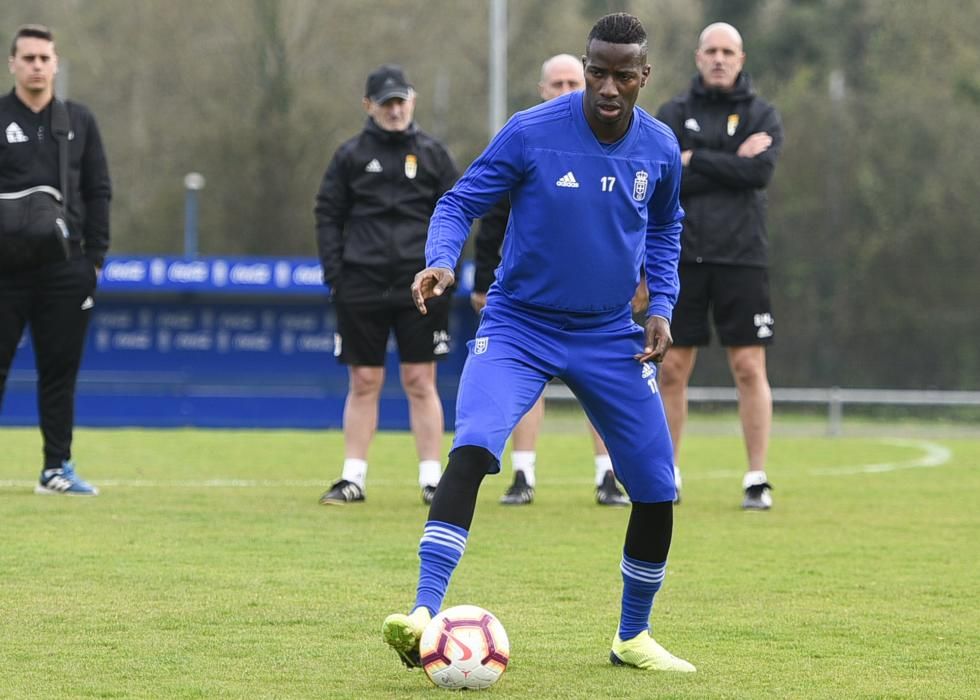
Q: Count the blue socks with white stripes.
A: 2